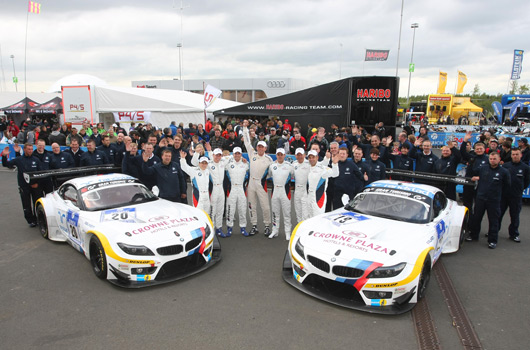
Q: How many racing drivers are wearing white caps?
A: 7